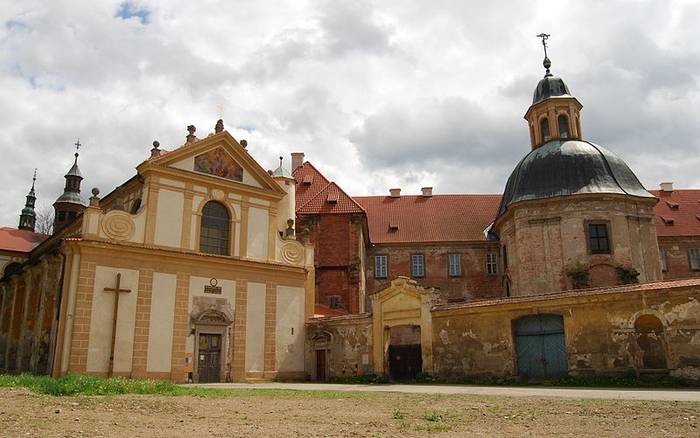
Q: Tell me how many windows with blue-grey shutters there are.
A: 3